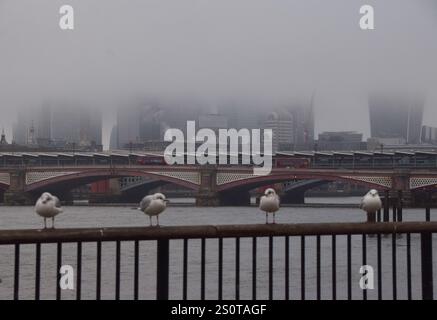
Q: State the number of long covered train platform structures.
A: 1